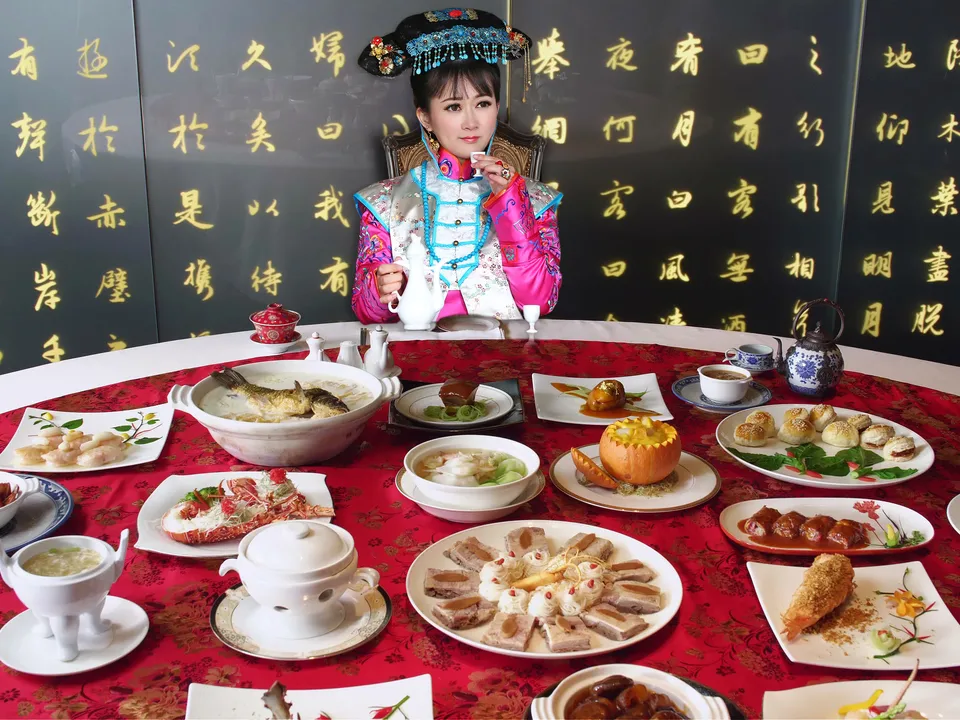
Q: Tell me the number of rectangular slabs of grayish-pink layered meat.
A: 10